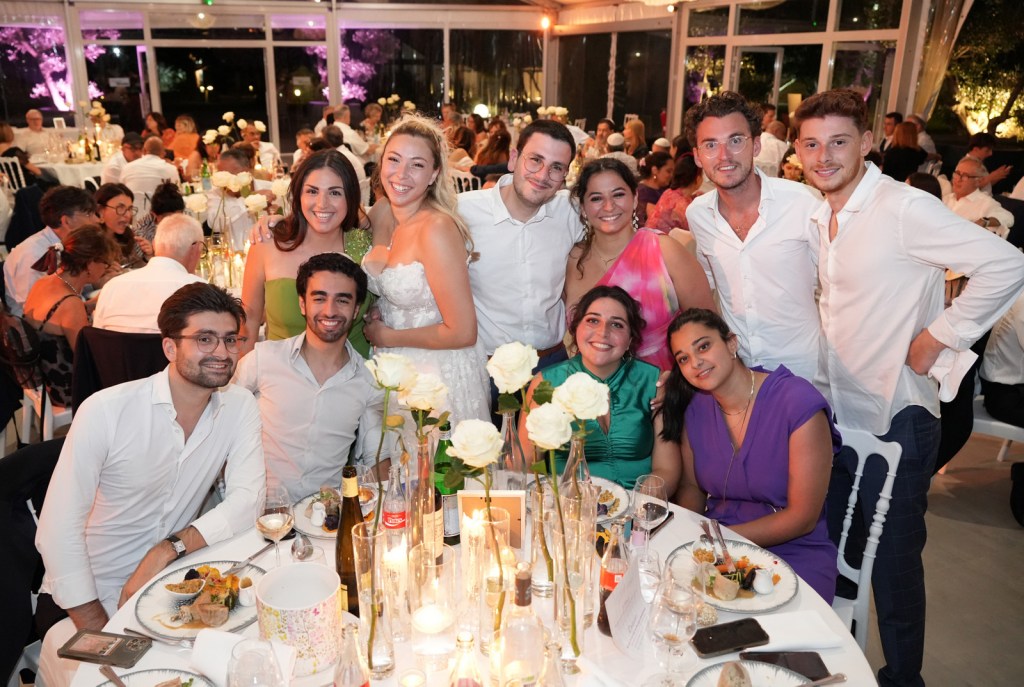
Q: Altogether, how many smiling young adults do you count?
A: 10